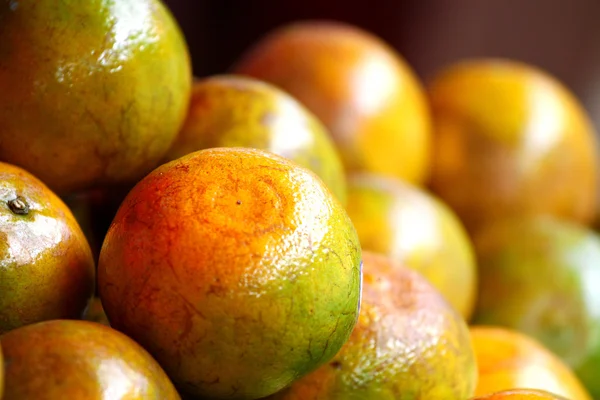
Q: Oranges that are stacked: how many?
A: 12